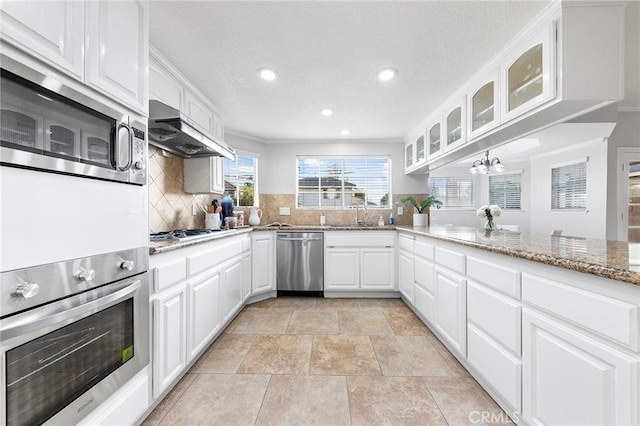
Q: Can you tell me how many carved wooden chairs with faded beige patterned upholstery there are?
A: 0